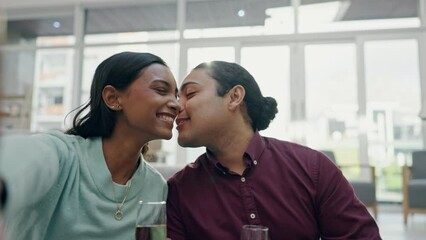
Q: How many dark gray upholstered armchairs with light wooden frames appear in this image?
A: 2